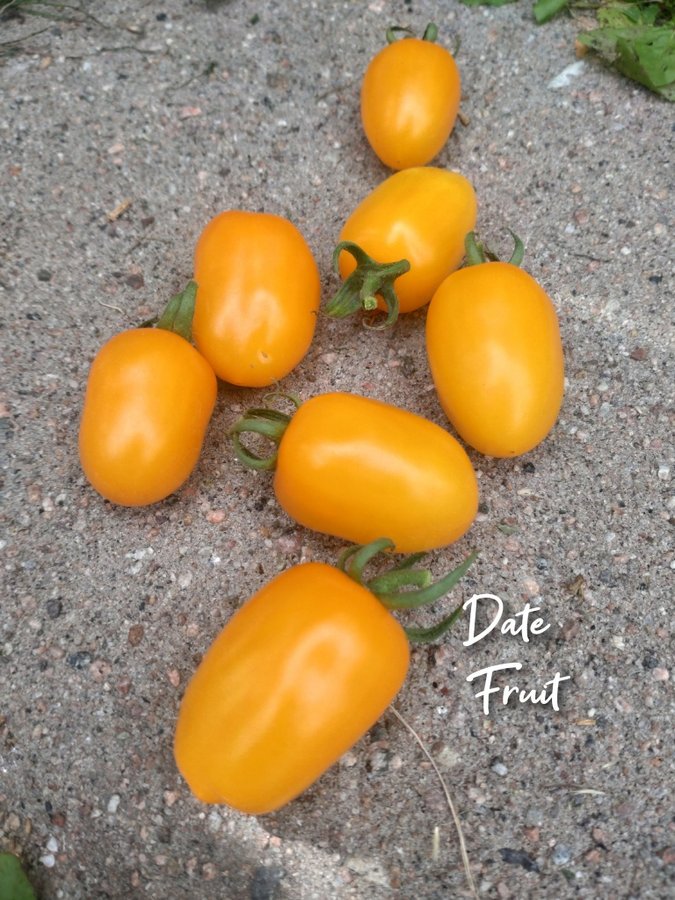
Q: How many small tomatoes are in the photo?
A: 7